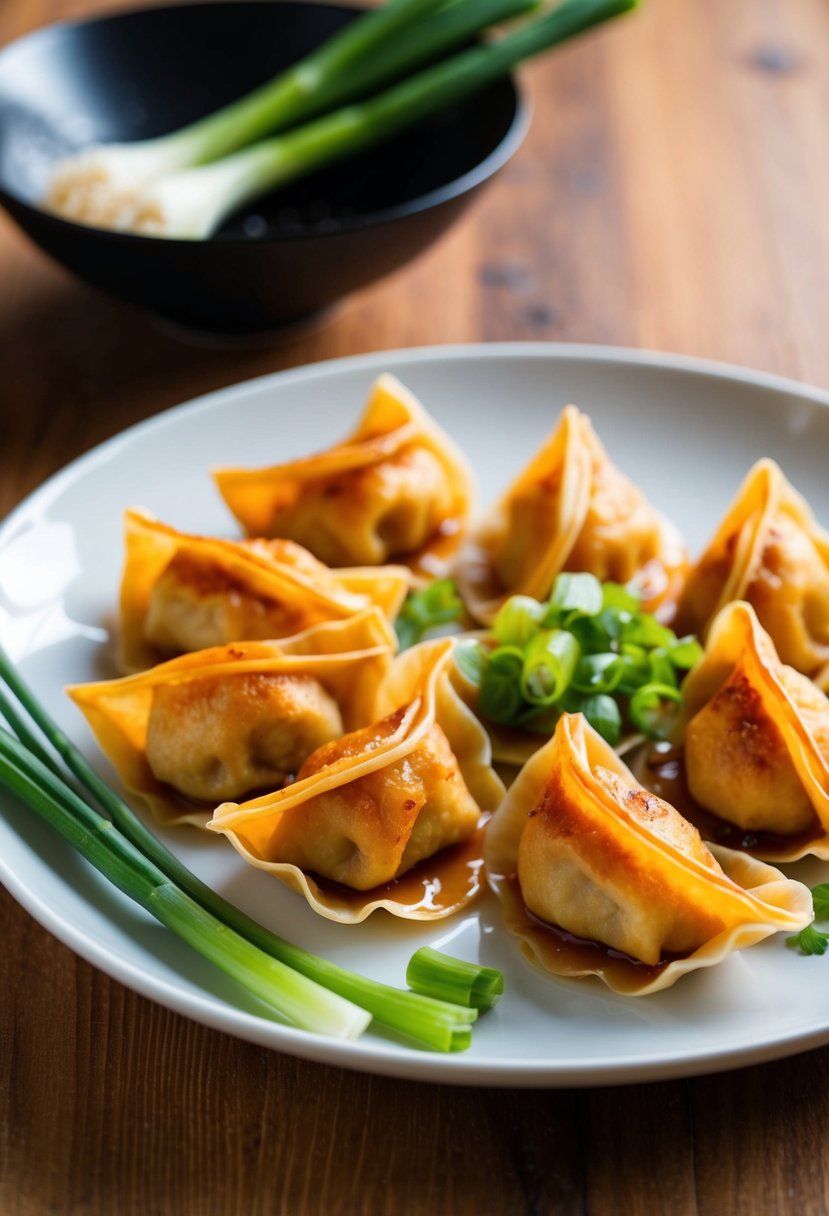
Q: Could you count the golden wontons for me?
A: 8